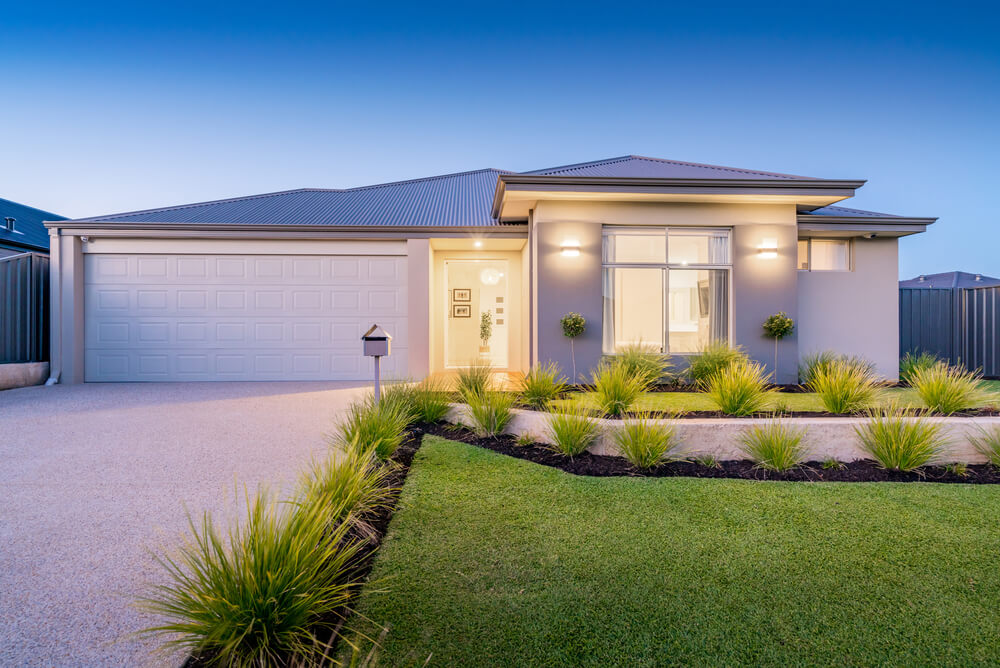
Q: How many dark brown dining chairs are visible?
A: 0